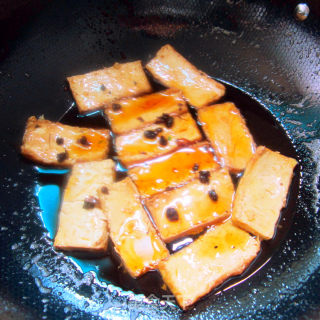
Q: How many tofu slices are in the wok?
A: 12